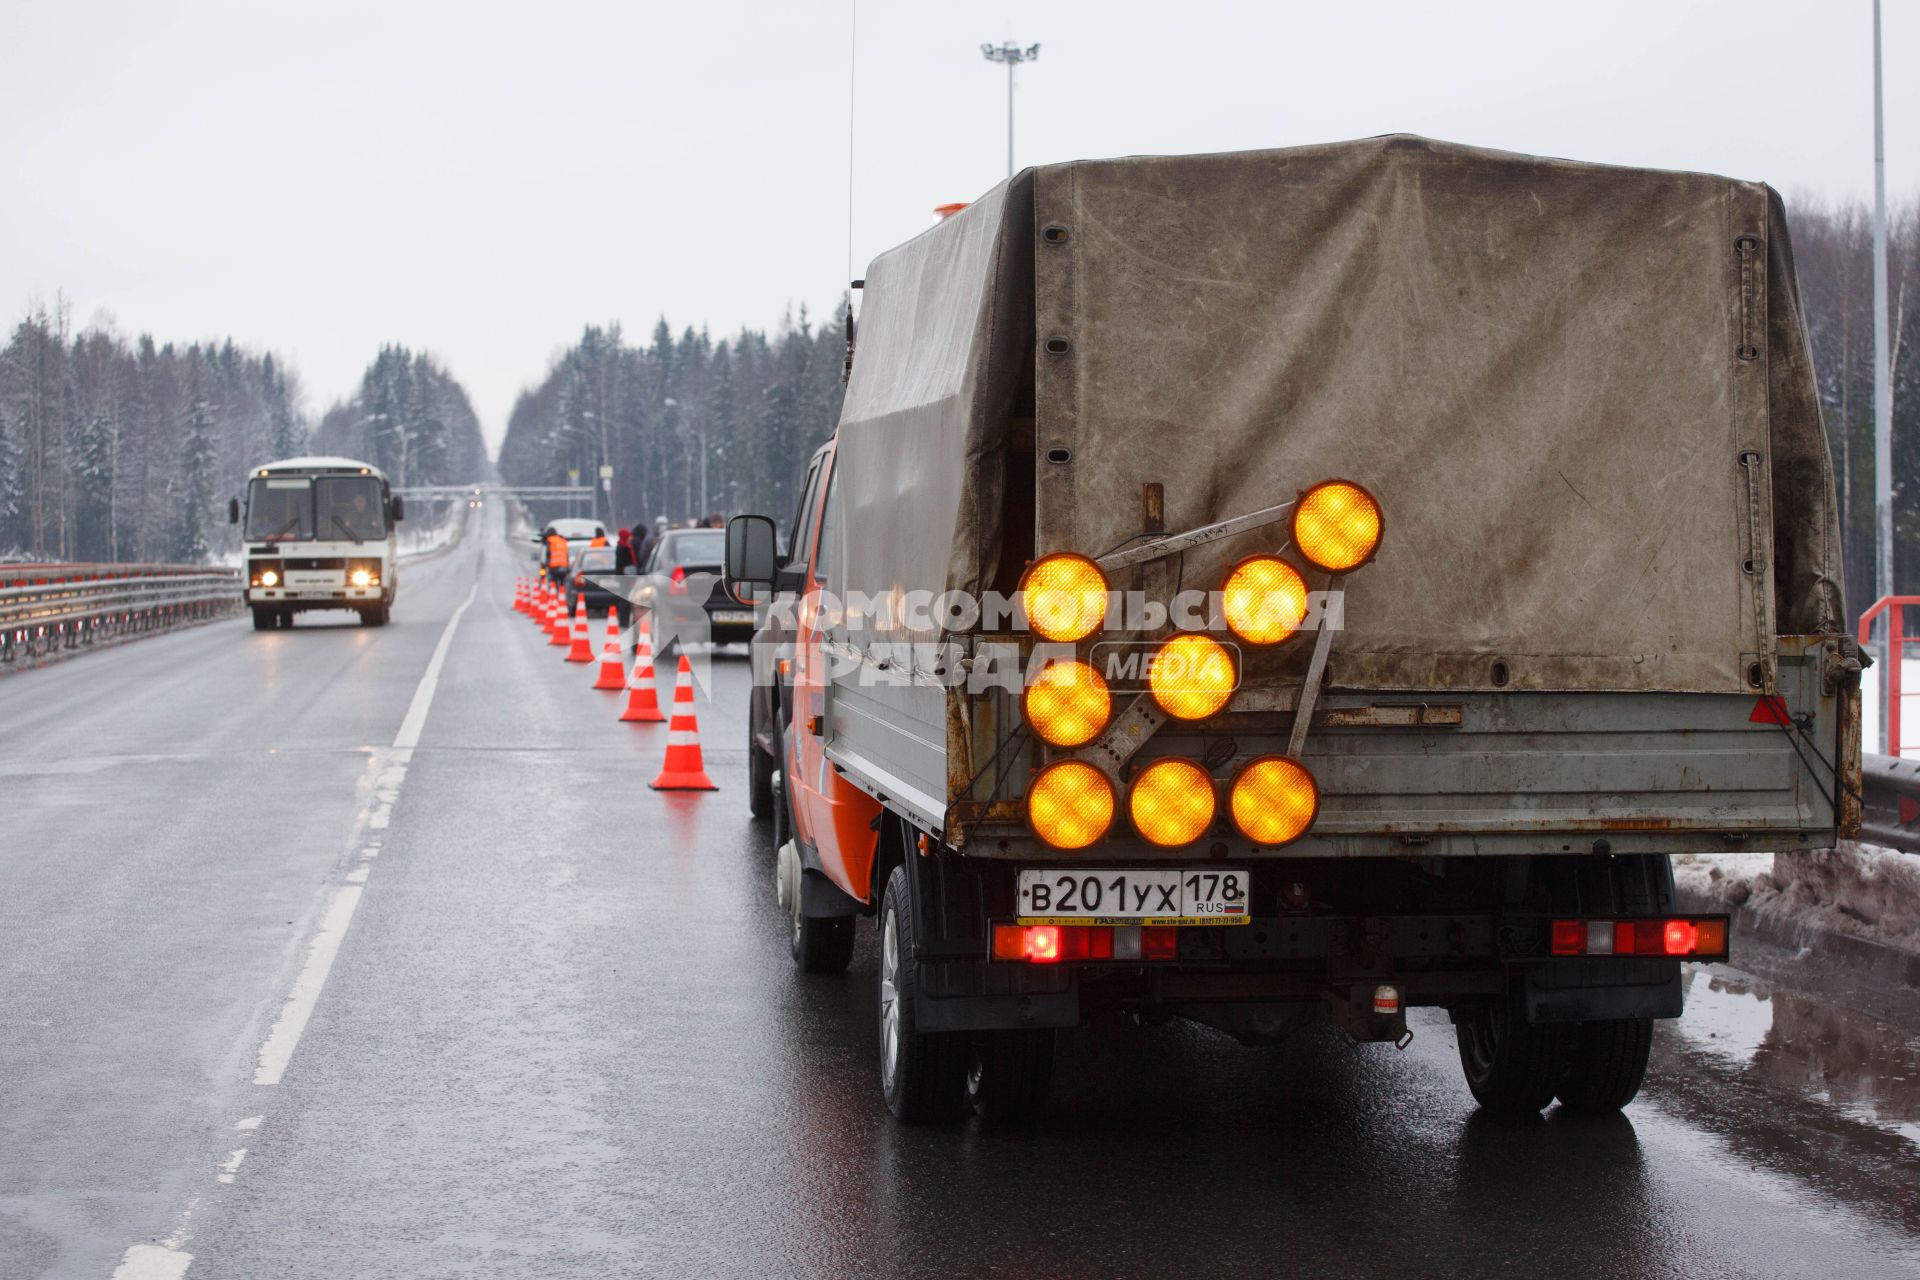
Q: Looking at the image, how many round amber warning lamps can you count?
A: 8